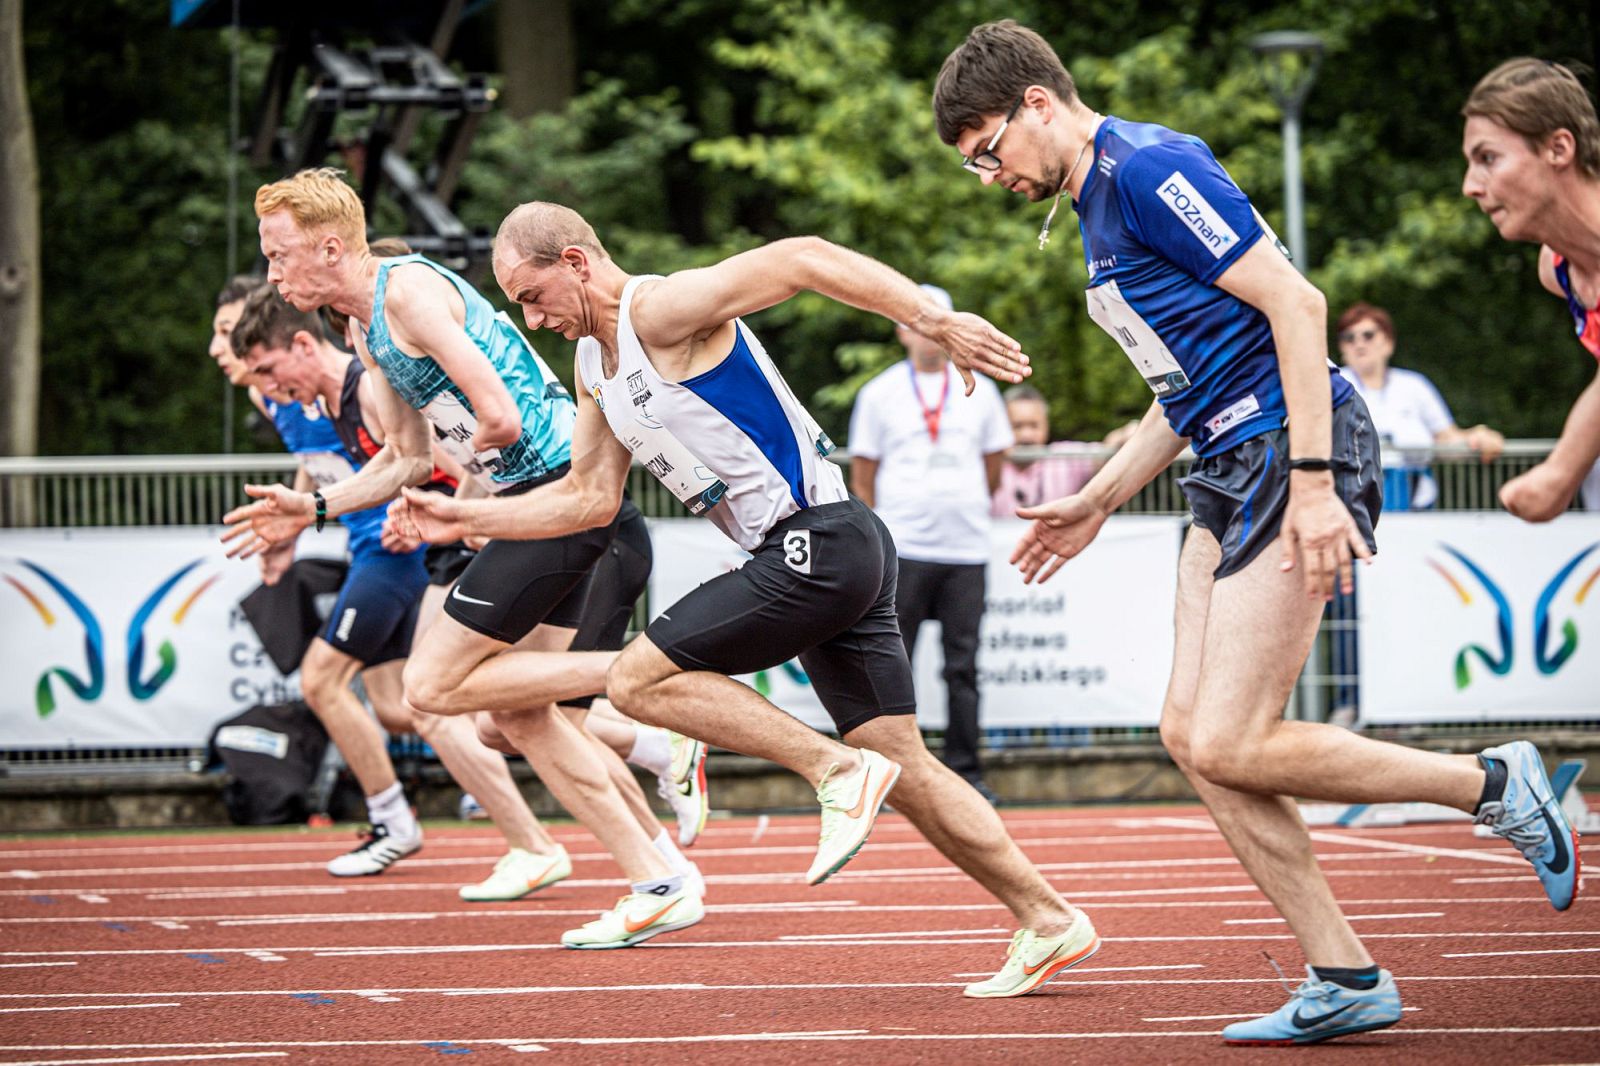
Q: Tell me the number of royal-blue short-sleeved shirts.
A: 1